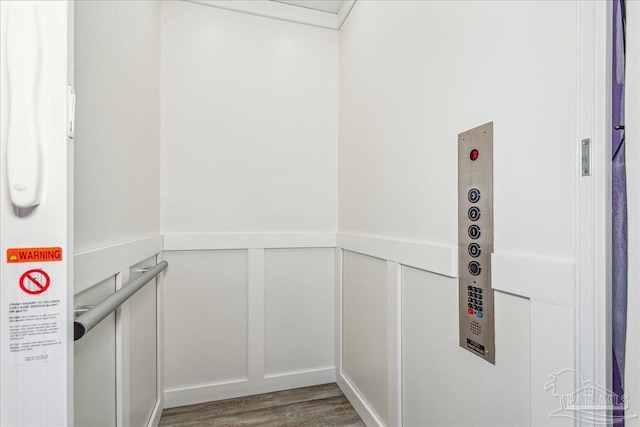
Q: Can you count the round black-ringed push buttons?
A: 5